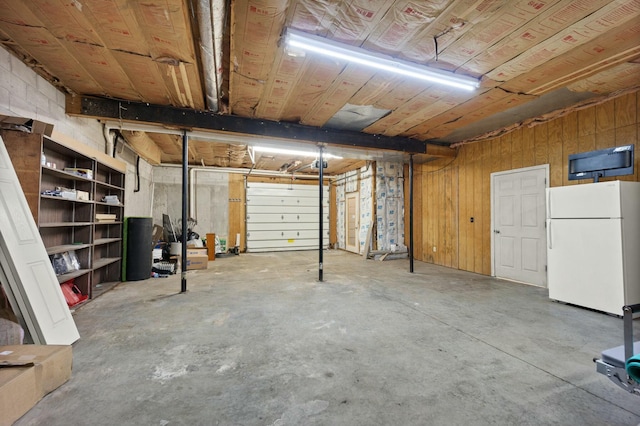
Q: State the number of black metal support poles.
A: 3